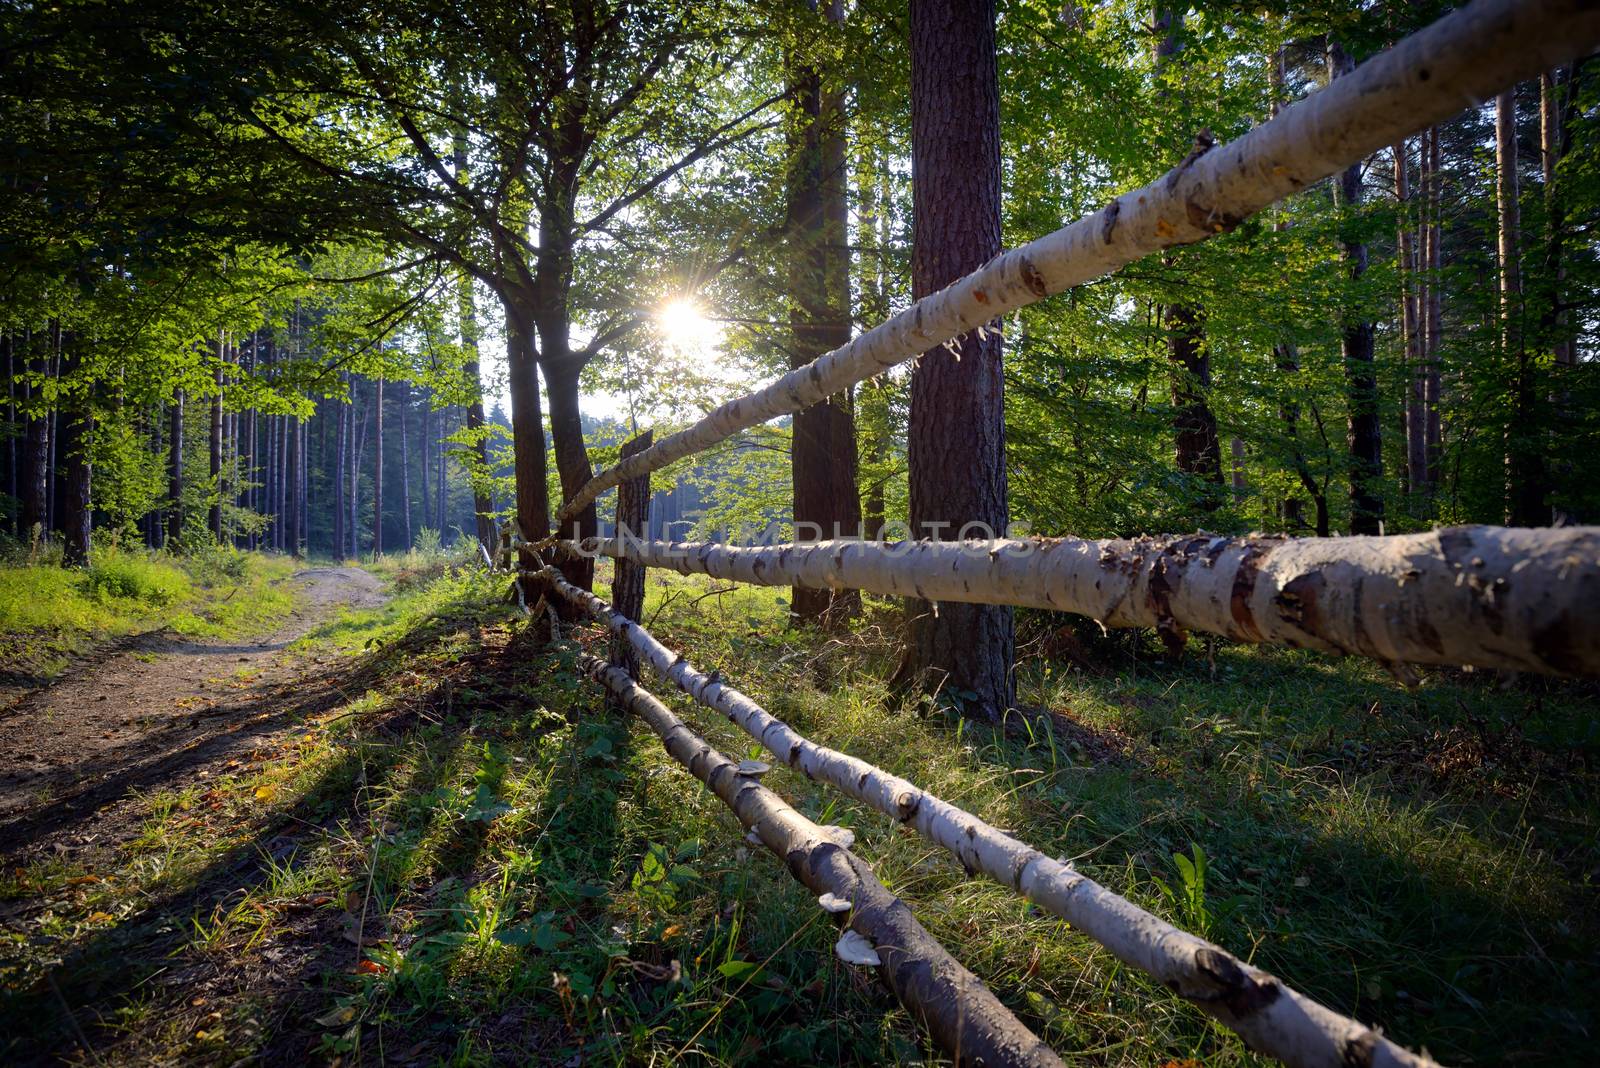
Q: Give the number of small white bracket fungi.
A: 5